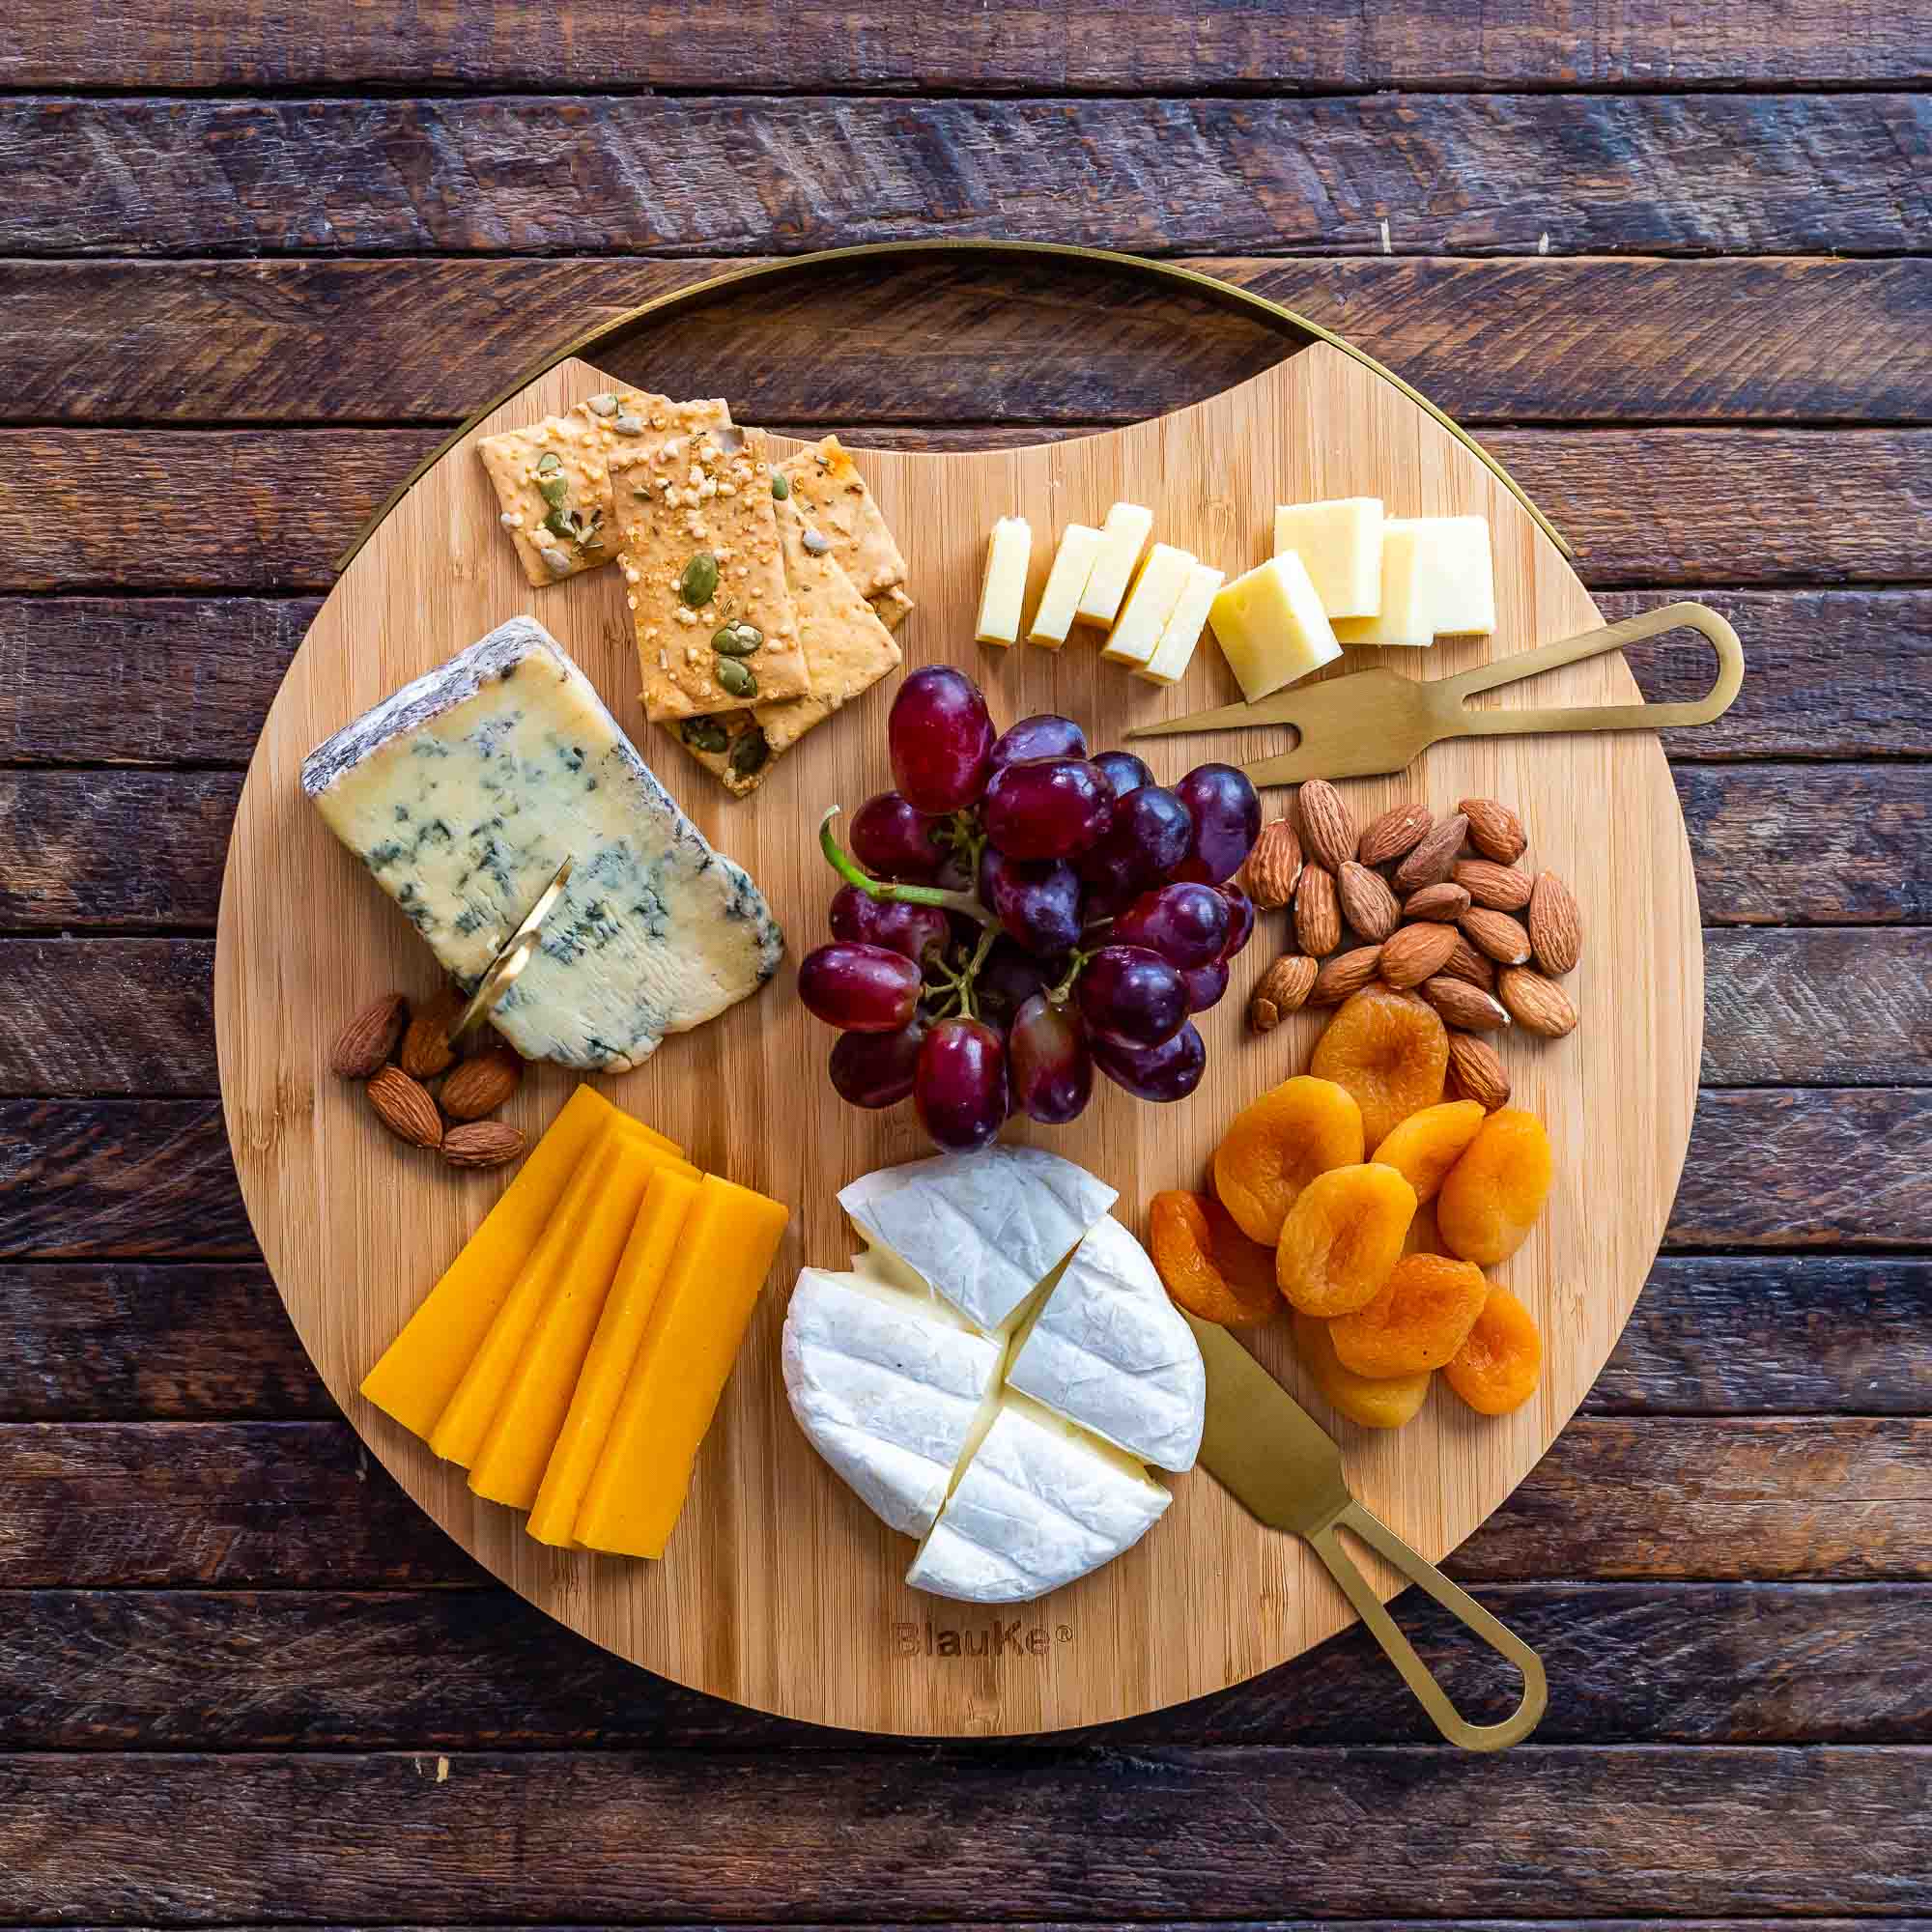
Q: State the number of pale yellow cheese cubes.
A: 9